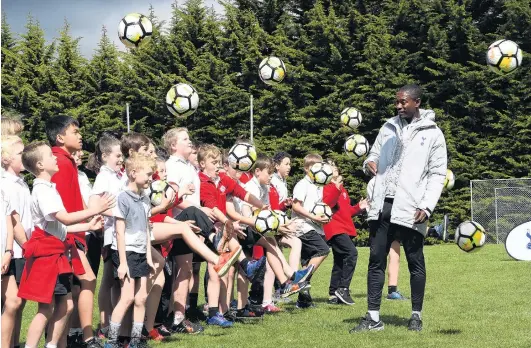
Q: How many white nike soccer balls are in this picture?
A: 14